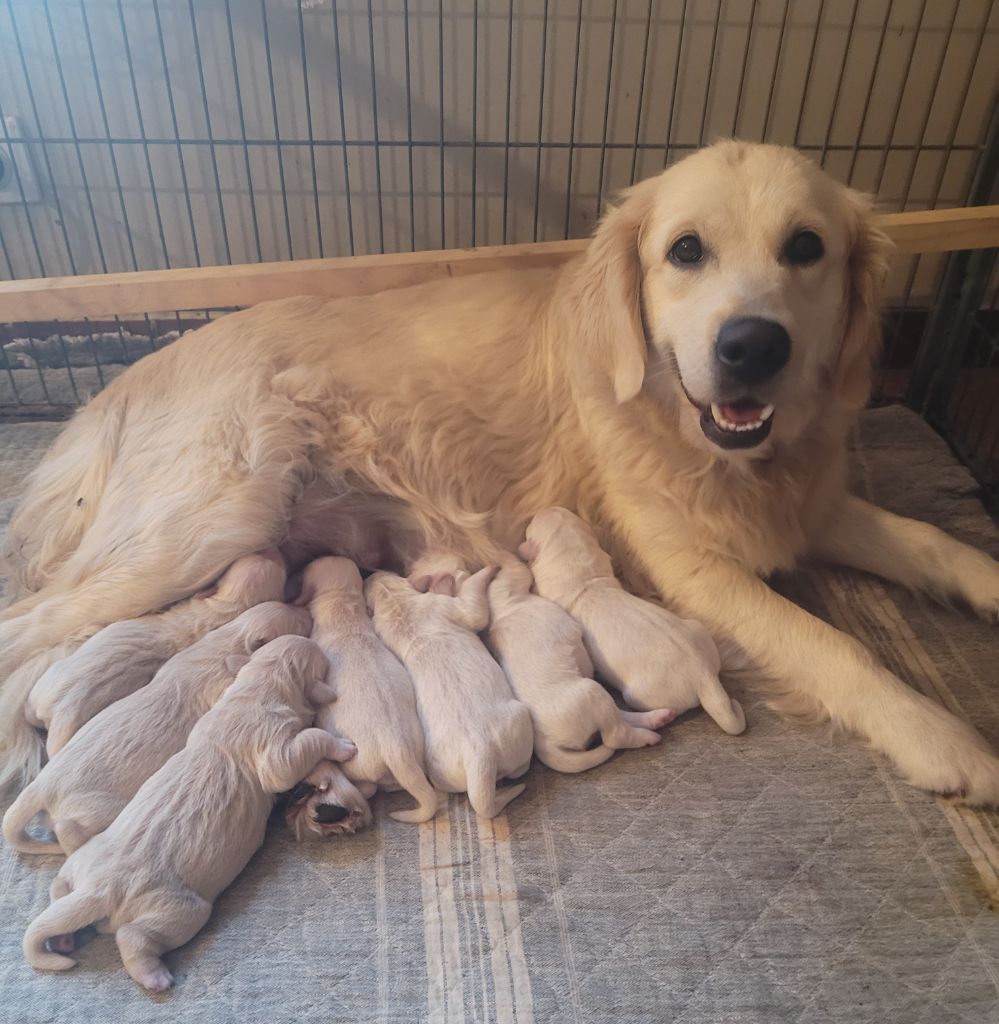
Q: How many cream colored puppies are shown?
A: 7